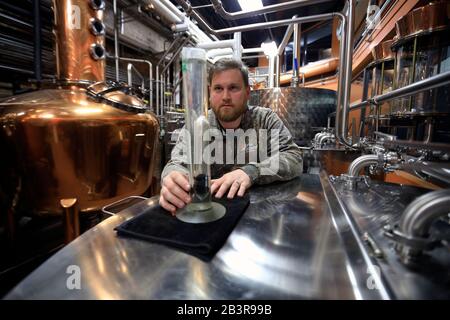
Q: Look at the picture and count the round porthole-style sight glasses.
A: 3